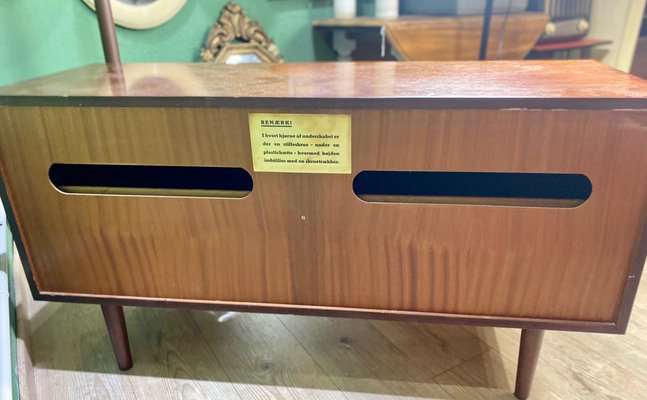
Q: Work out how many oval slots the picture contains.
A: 2